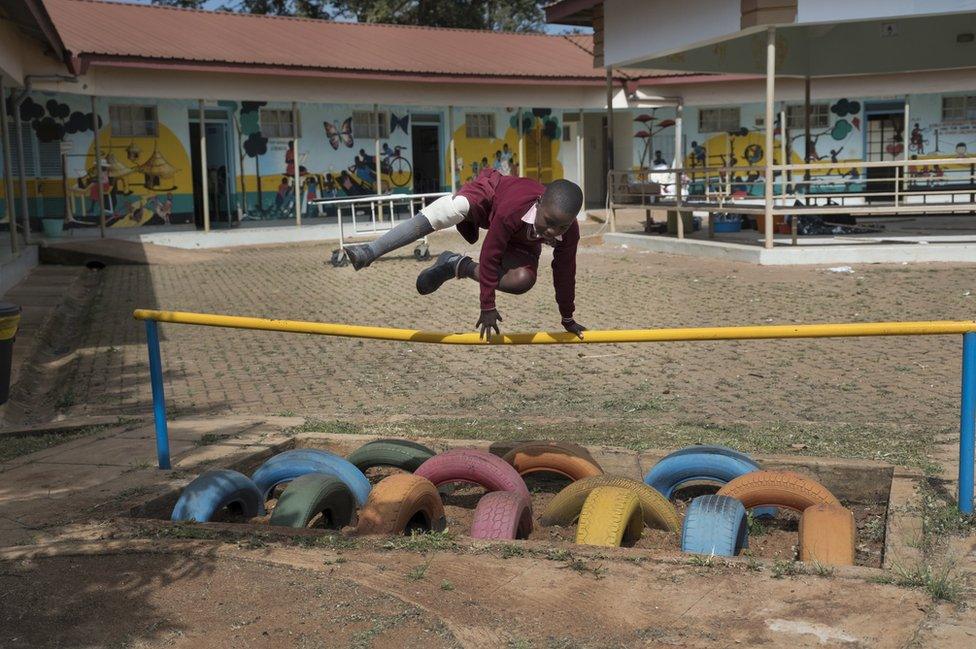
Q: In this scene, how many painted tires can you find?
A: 14